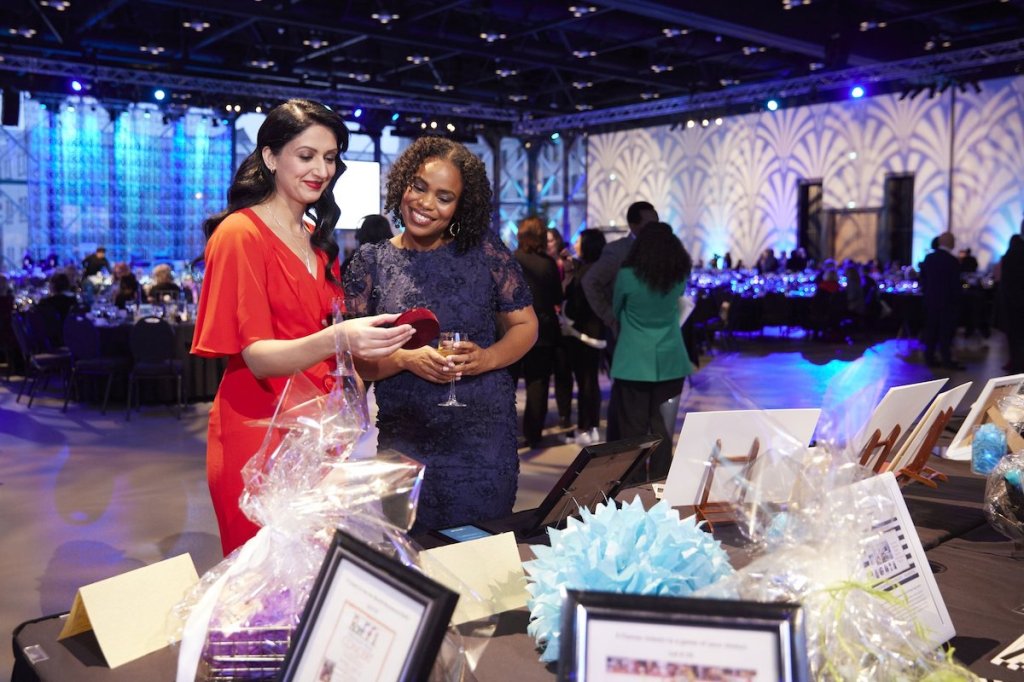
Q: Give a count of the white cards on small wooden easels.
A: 3